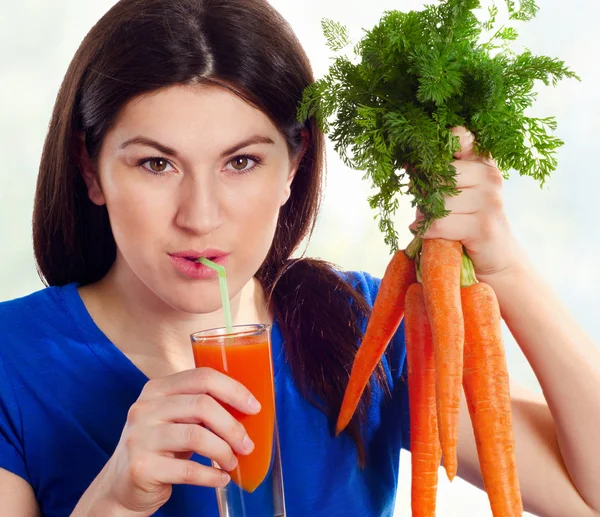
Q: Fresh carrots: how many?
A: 4